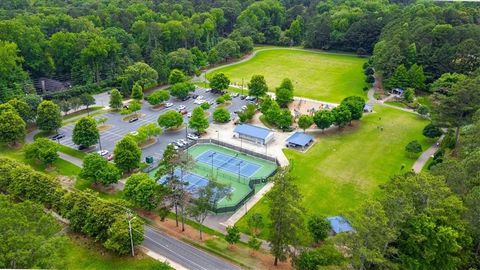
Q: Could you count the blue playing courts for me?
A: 2